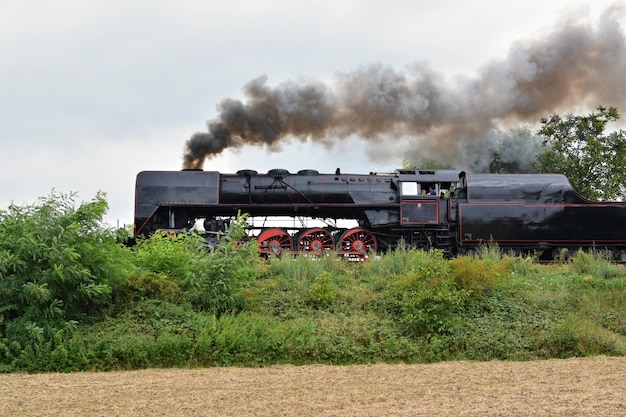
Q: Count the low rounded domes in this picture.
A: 3